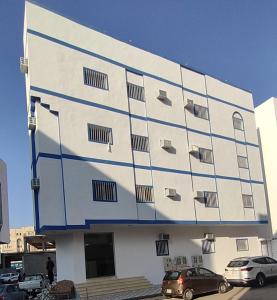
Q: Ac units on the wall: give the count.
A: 11